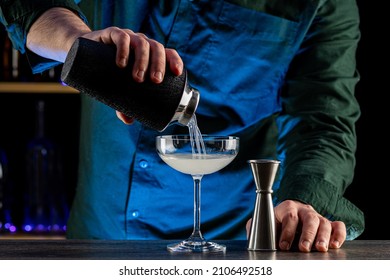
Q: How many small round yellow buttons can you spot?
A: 0